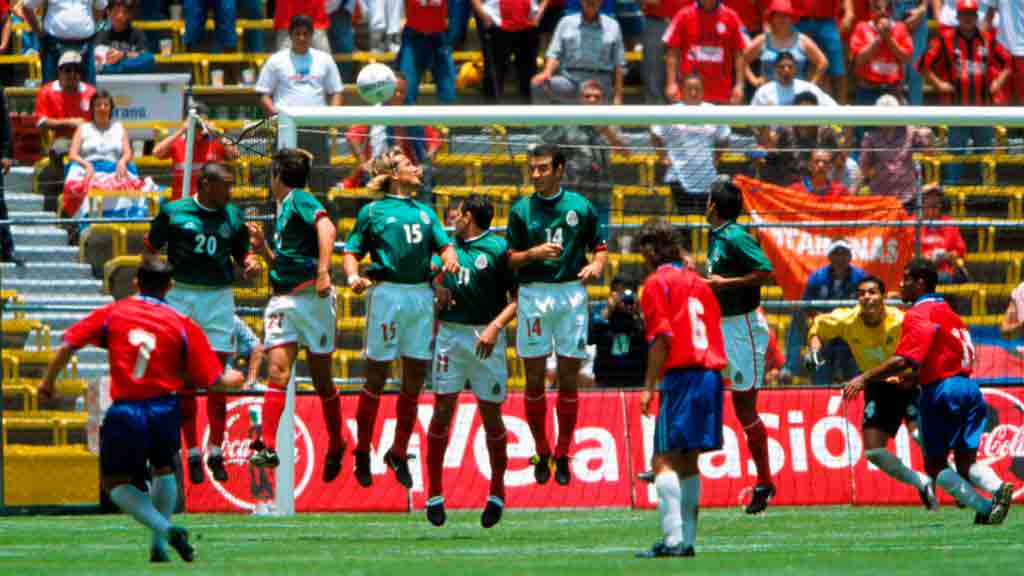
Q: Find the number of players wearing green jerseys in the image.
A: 6